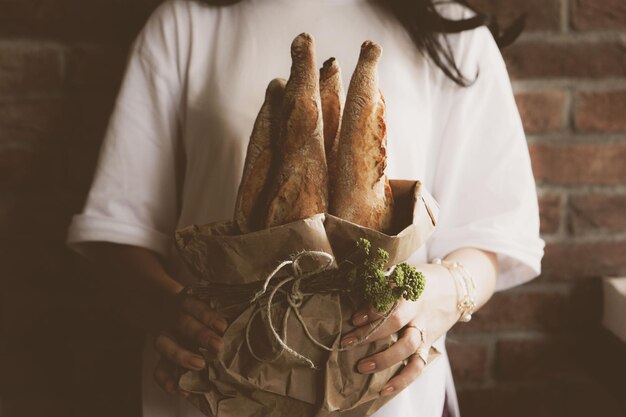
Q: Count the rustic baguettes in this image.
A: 4